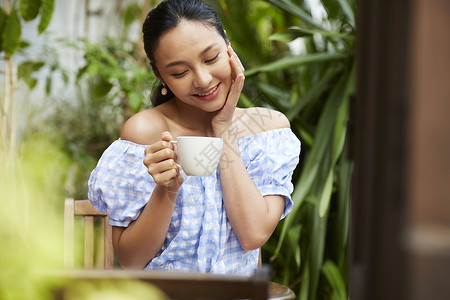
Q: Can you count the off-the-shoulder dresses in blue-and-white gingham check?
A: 1